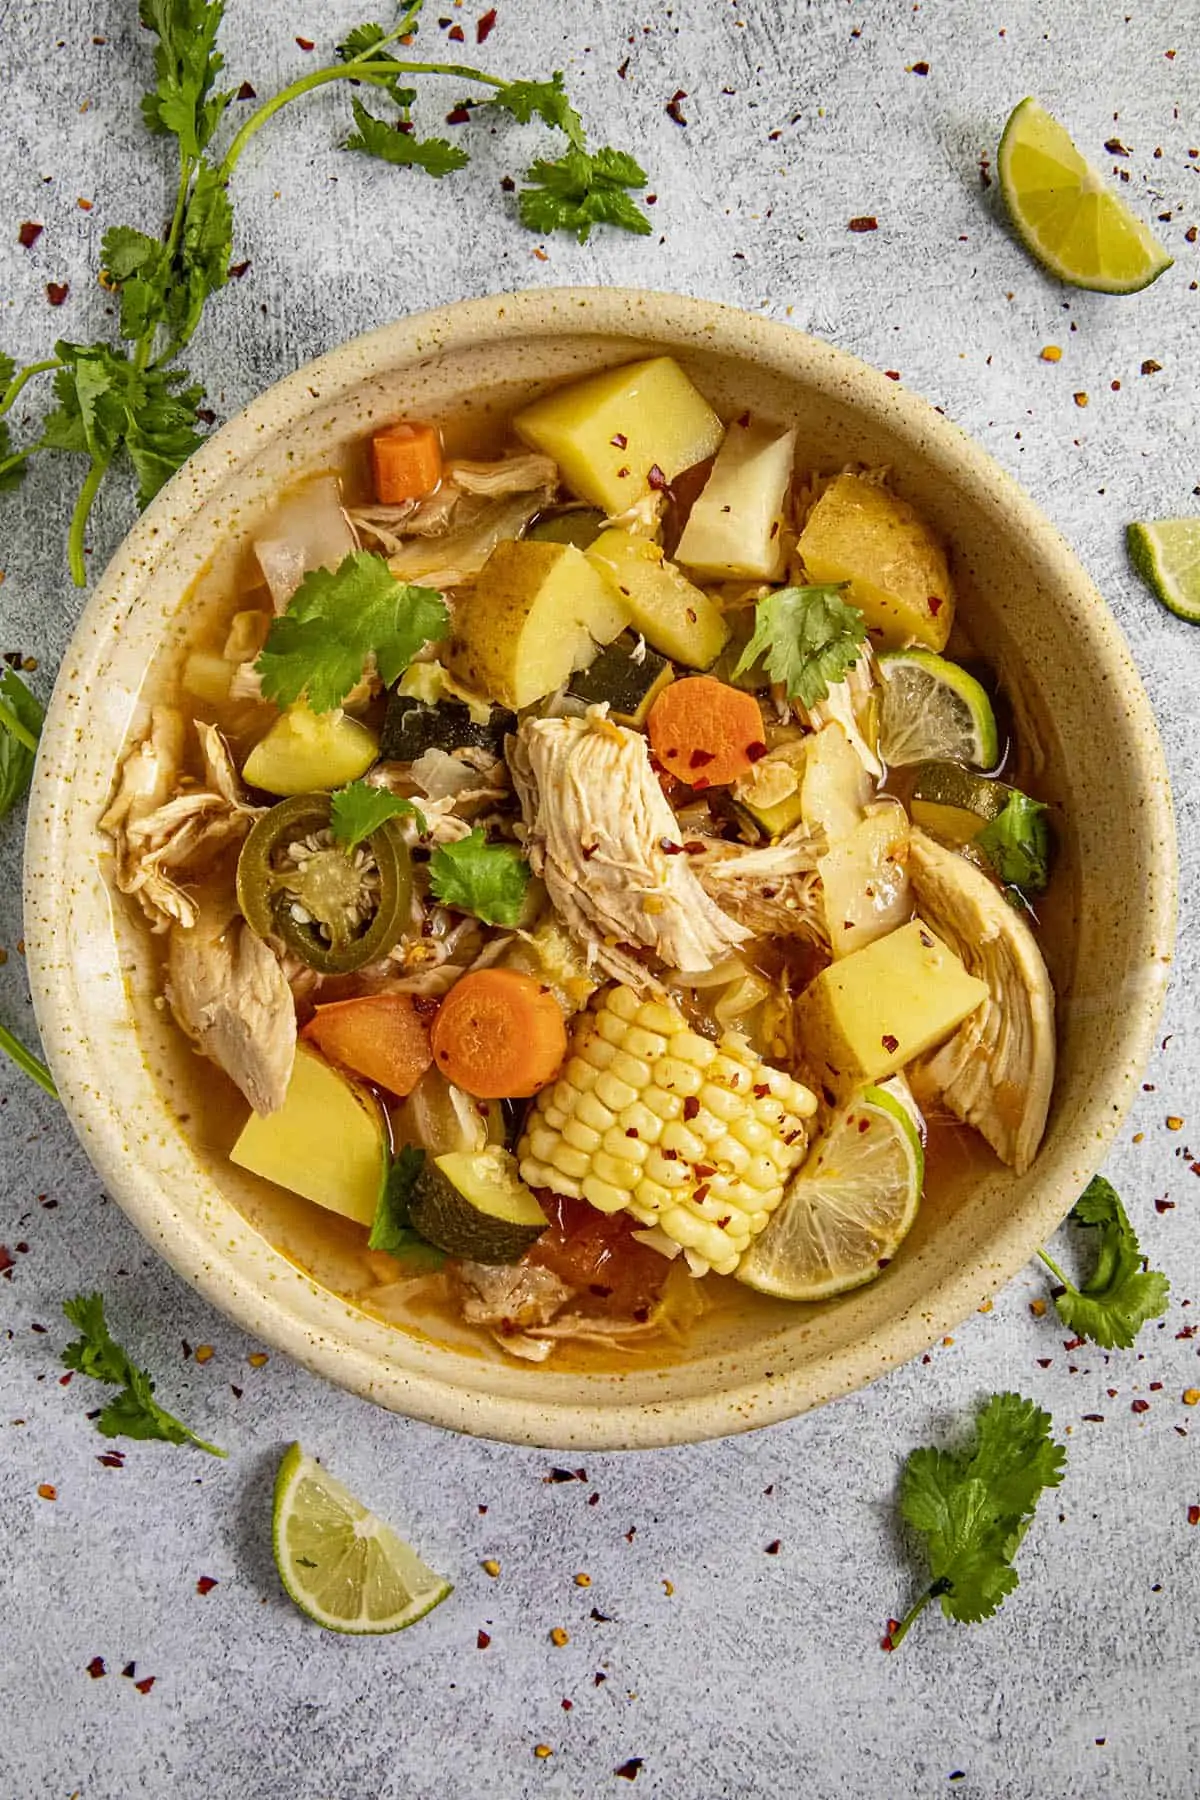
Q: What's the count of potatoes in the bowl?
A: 5